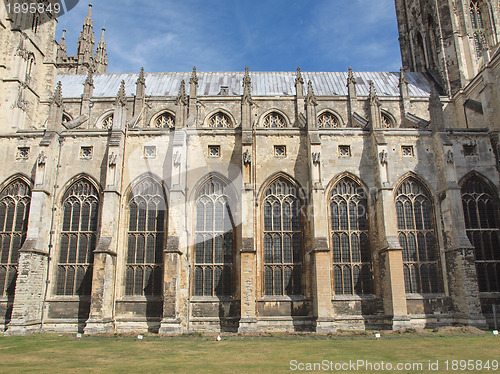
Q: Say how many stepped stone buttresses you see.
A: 7